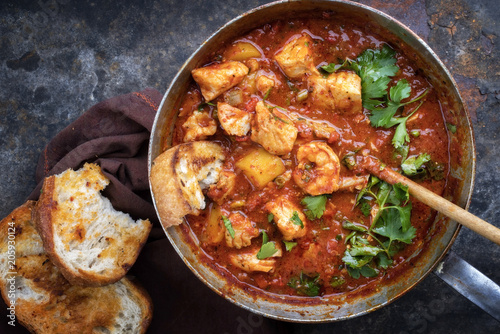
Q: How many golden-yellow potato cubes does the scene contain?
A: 3